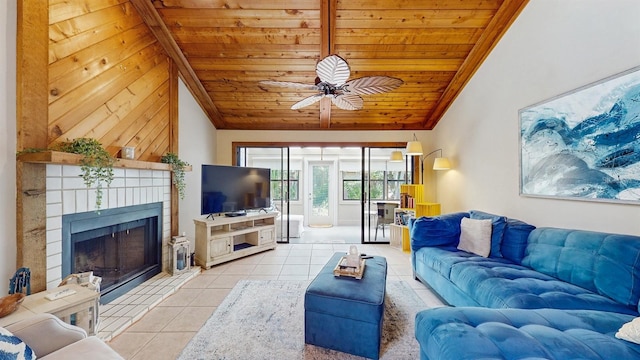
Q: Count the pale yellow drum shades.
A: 3